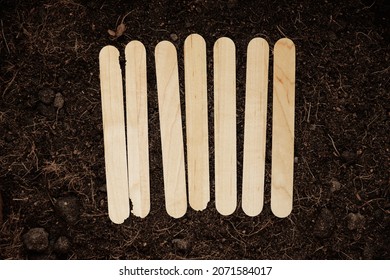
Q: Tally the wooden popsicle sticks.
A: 7